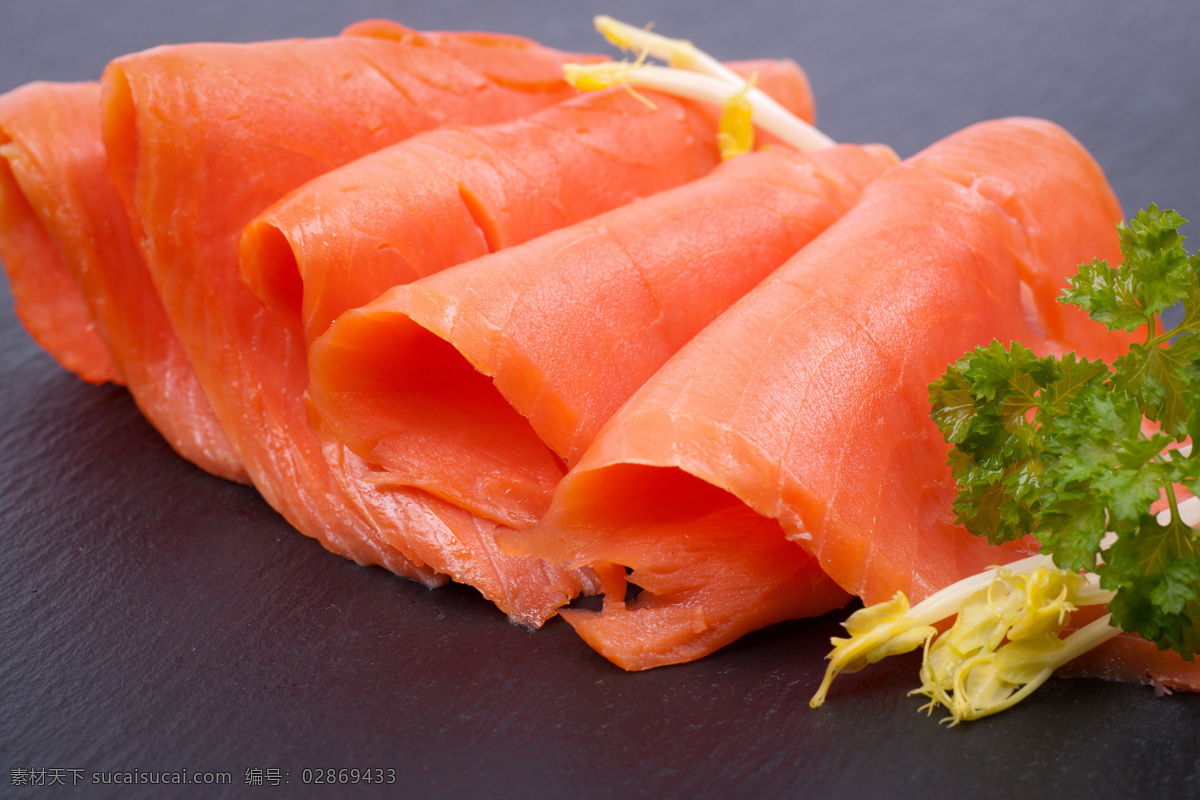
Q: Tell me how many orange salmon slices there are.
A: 5